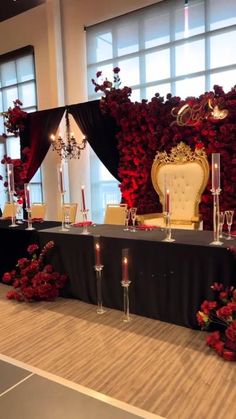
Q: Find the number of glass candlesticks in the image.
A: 8